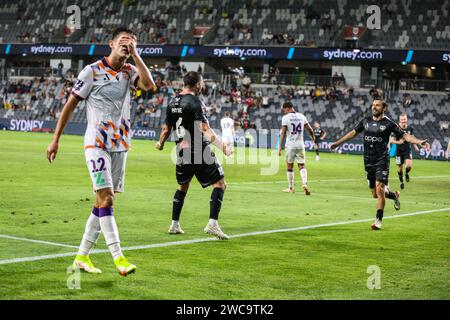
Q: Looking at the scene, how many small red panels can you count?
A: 3